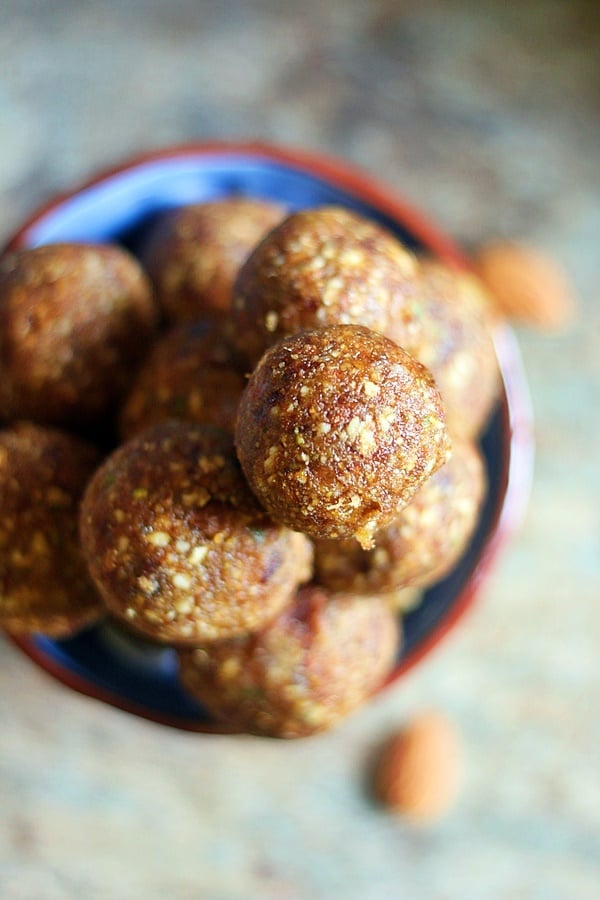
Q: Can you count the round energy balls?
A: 10